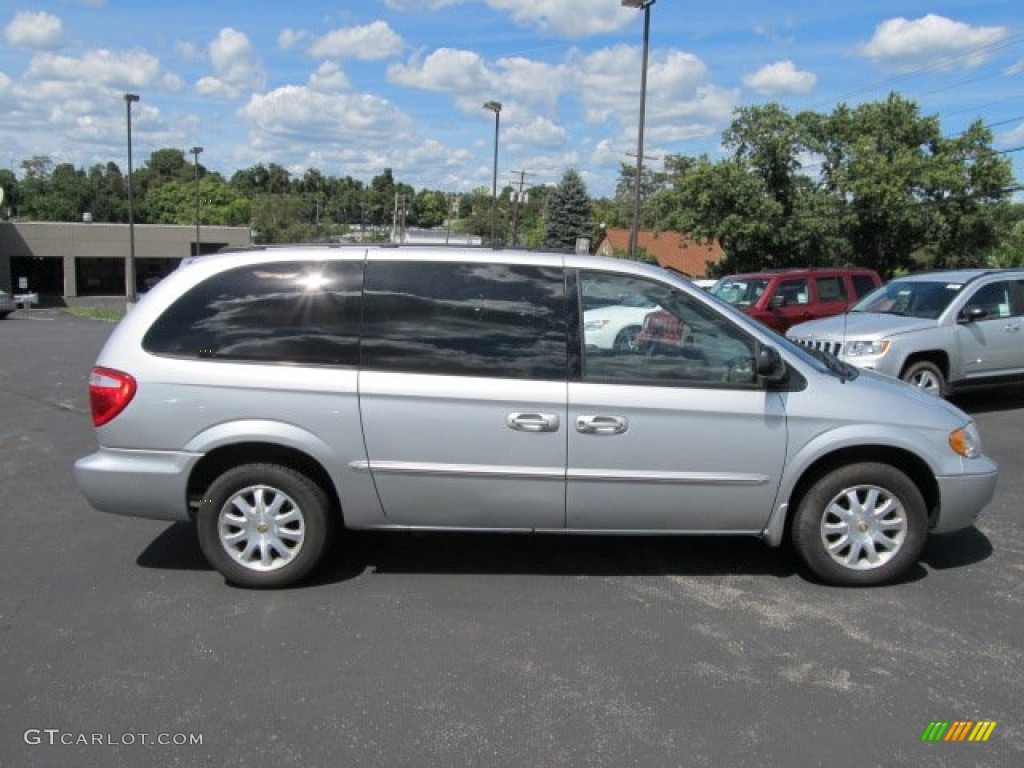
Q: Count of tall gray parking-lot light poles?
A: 4